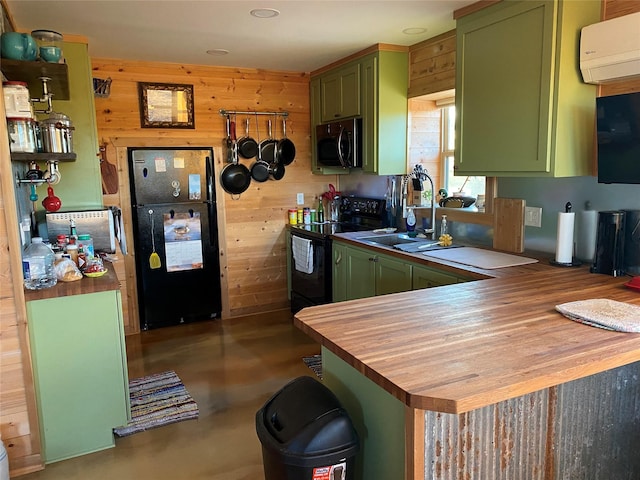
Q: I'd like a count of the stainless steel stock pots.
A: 1